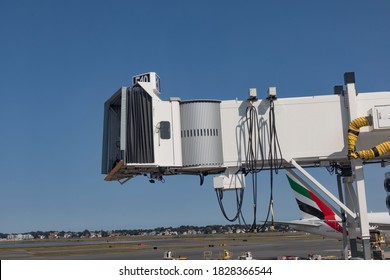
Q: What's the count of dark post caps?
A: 2